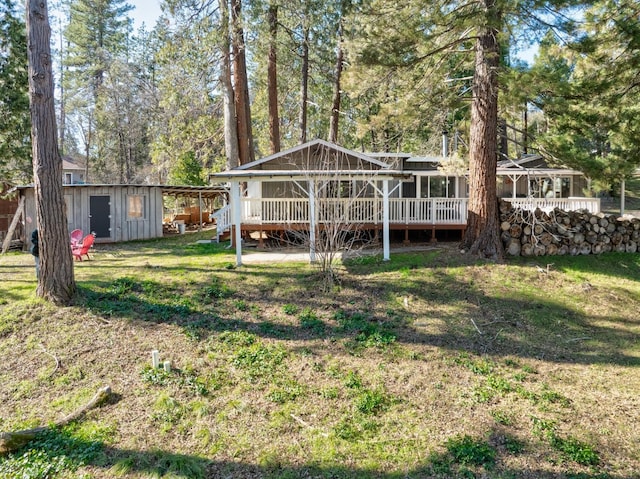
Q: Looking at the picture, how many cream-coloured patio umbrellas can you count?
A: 0